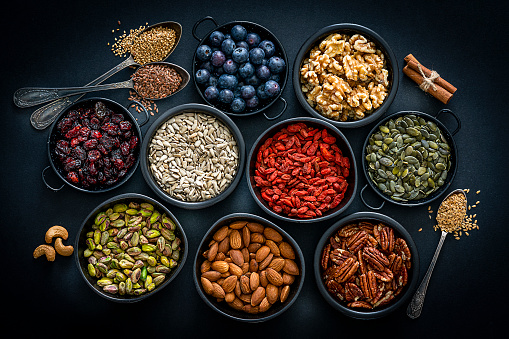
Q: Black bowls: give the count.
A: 9